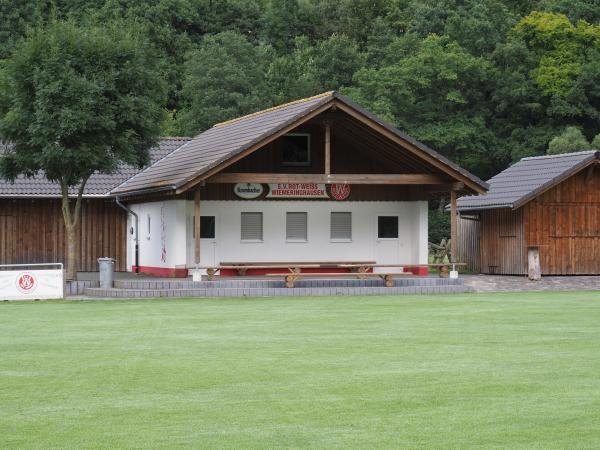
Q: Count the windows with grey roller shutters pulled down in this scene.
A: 3